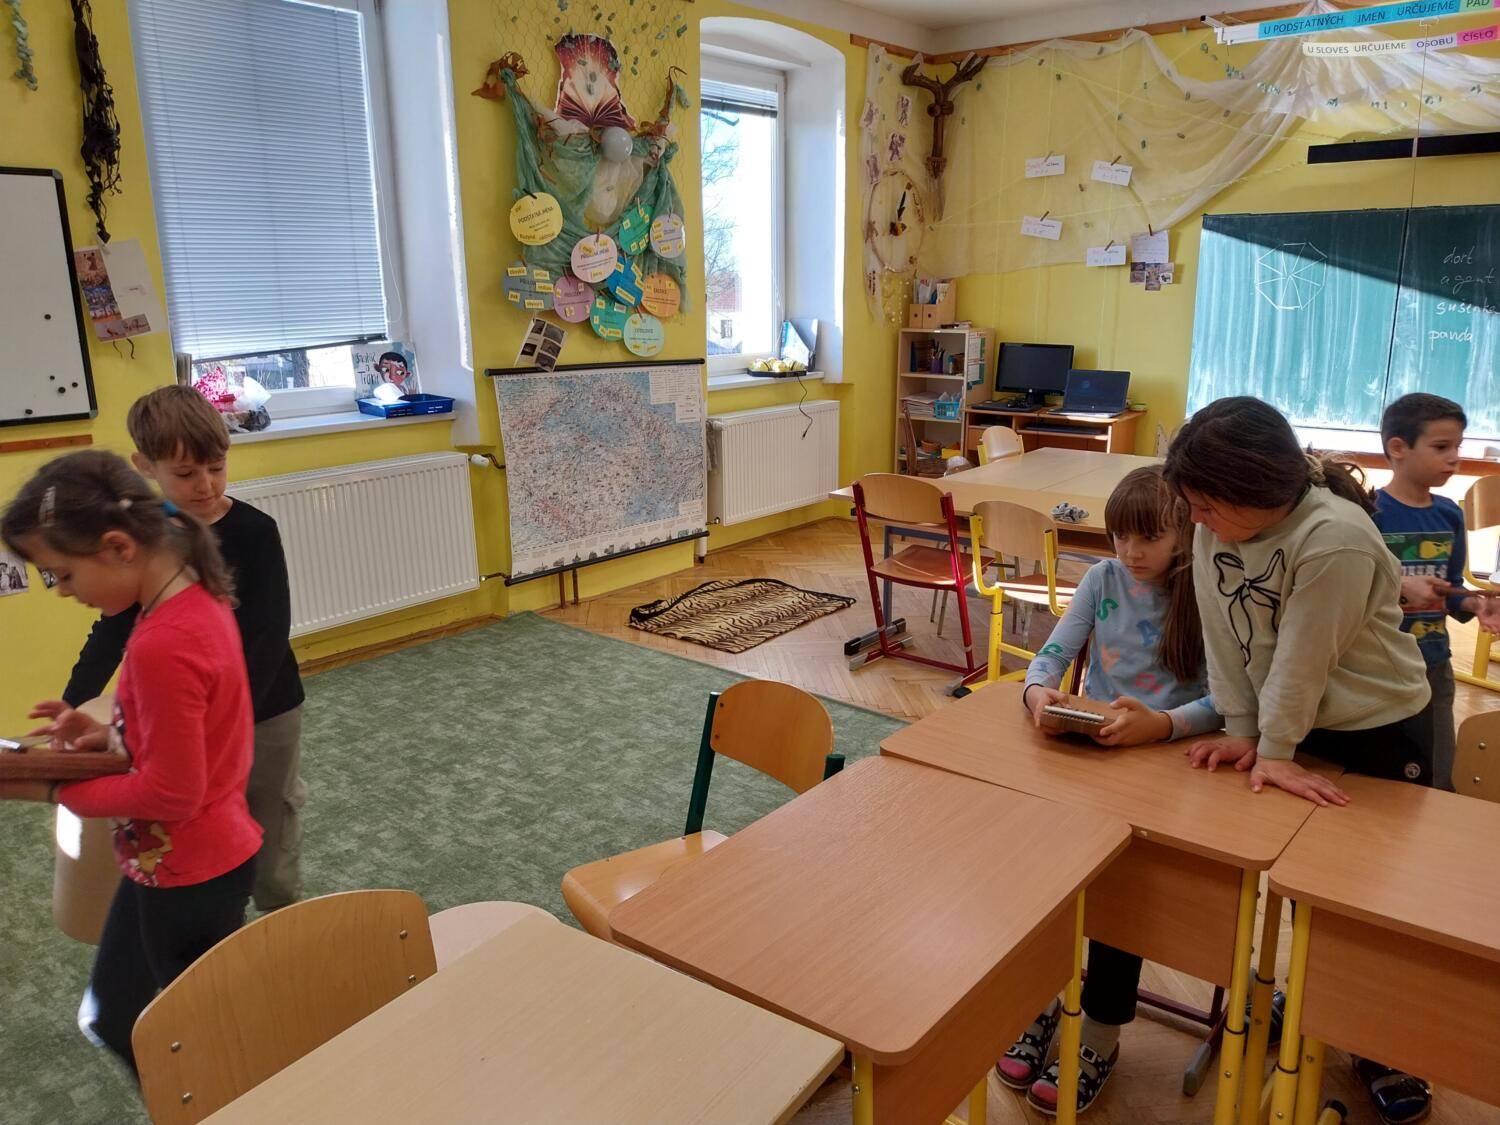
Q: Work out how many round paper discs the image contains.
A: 10